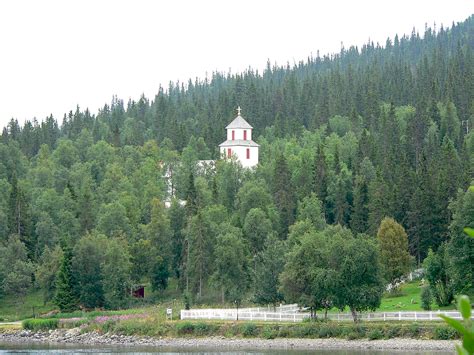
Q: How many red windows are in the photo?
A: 4